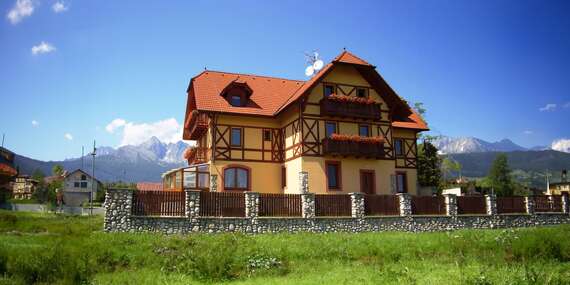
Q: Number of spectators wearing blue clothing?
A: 0